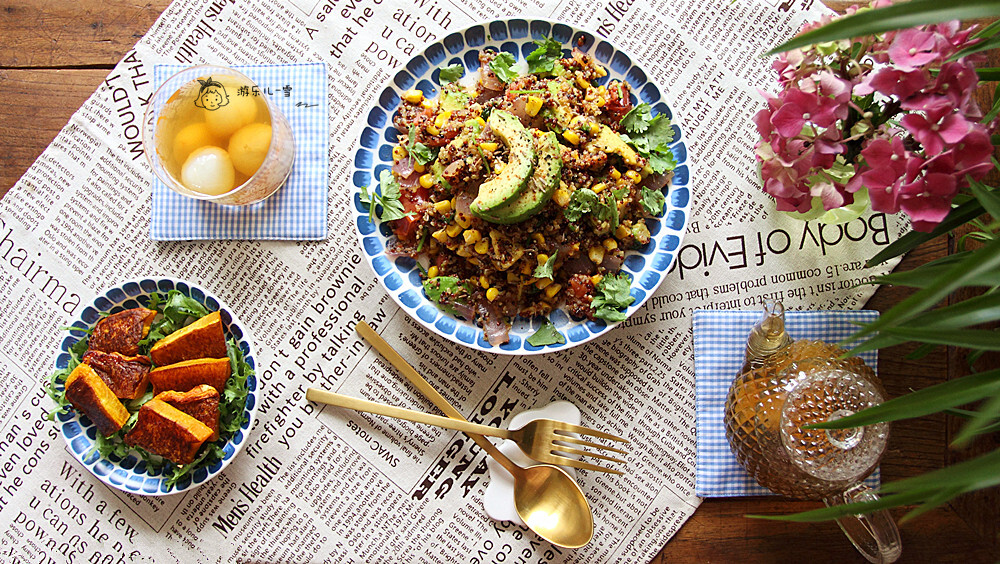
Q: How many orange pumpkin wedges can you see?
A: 7